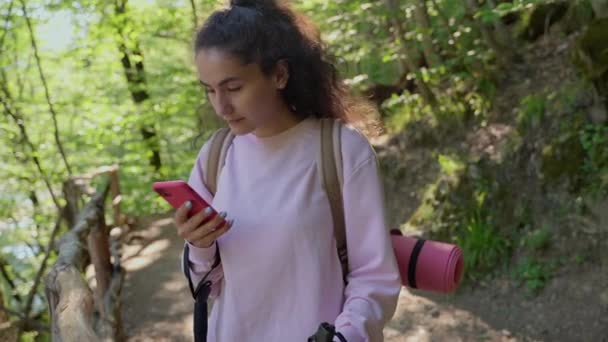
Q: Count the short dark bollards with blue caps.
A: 0